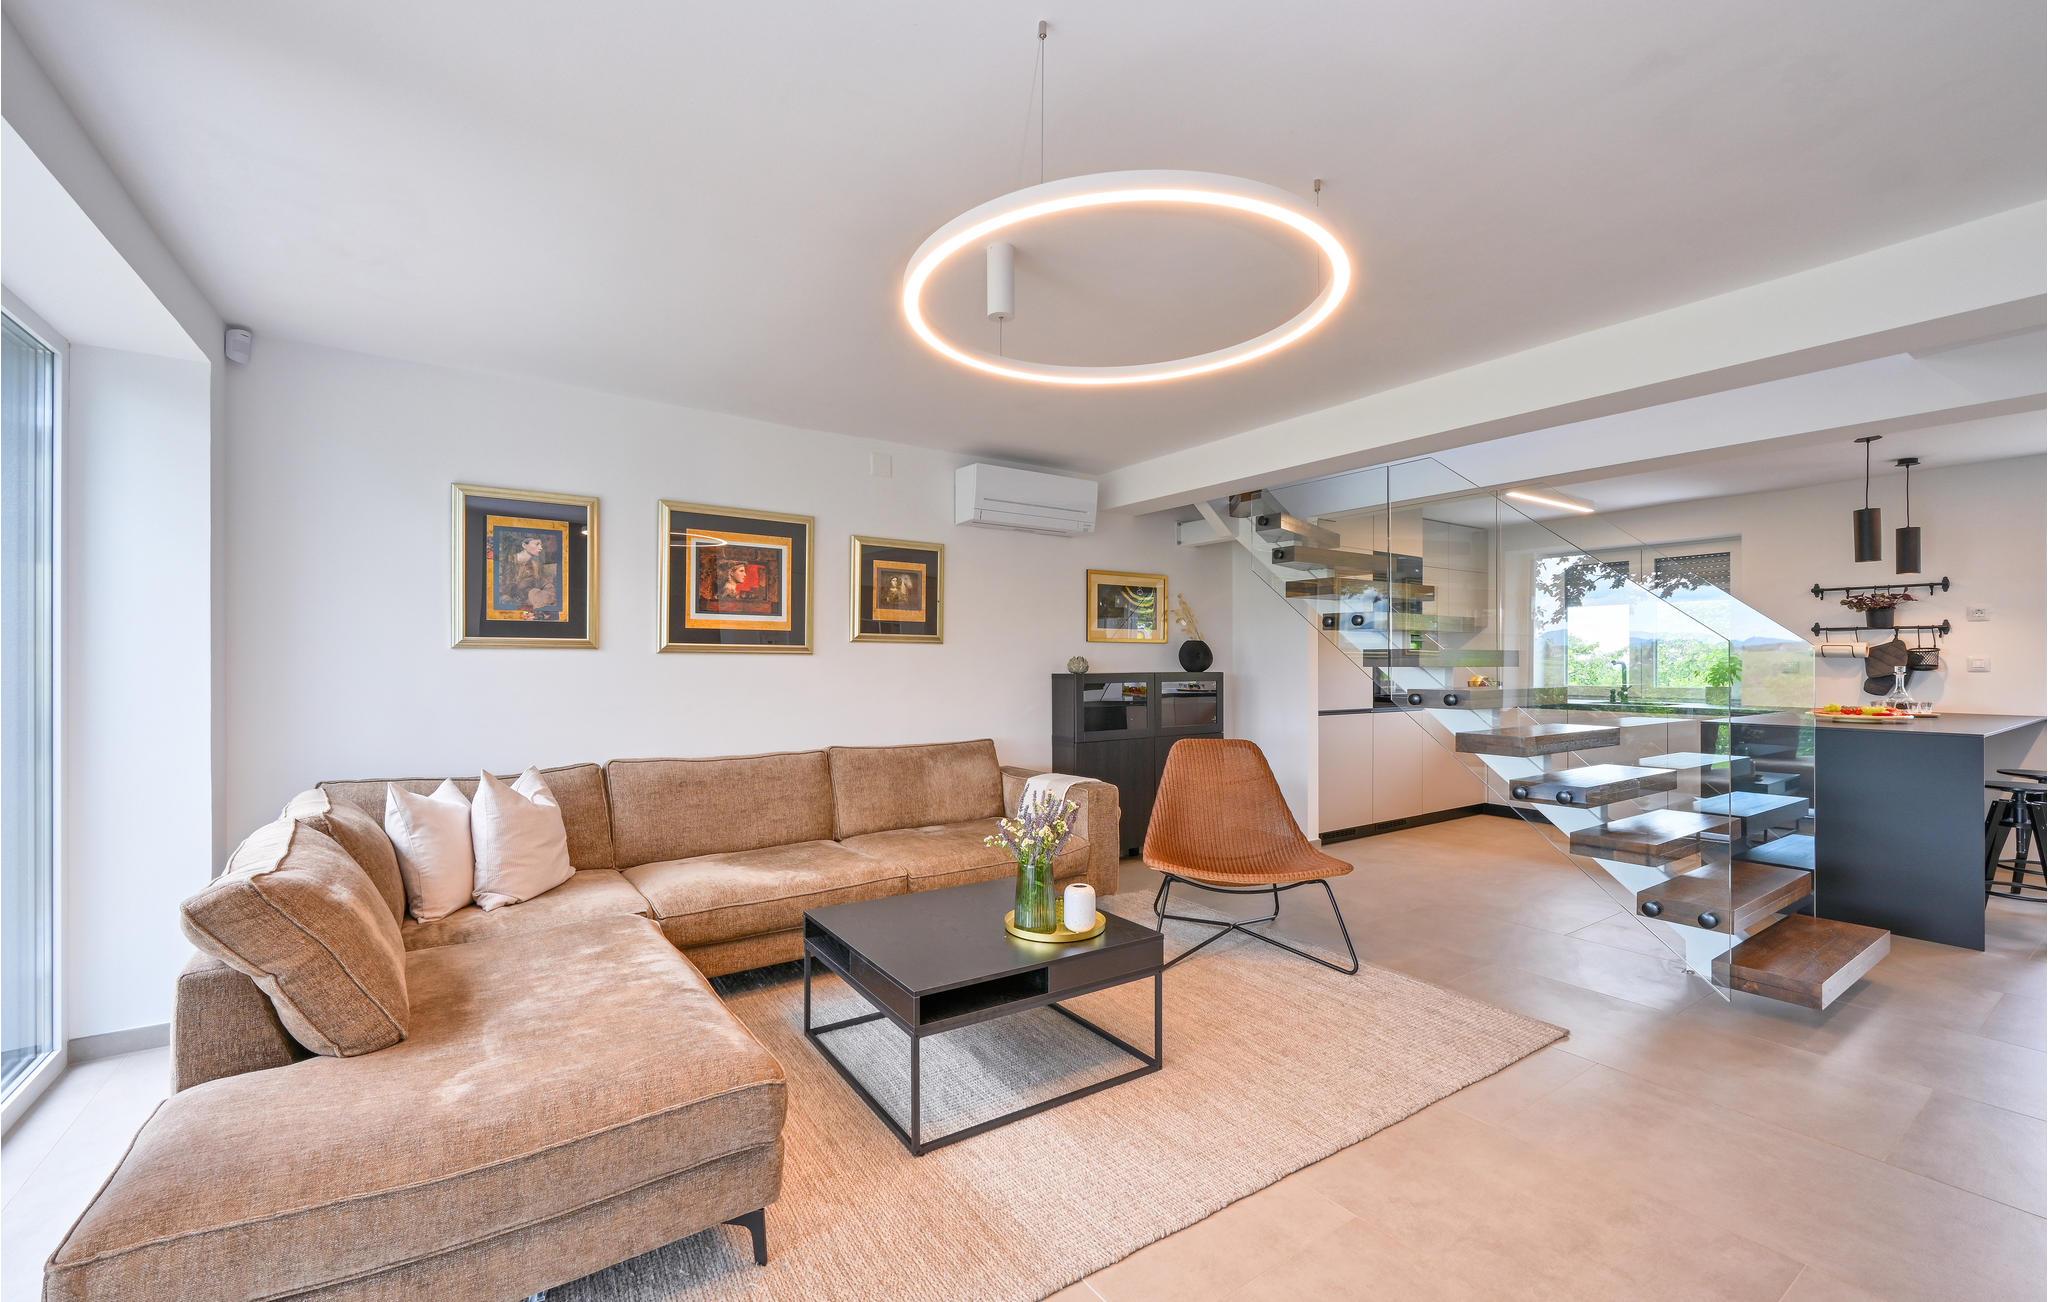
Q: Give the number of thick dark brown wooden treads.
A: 12